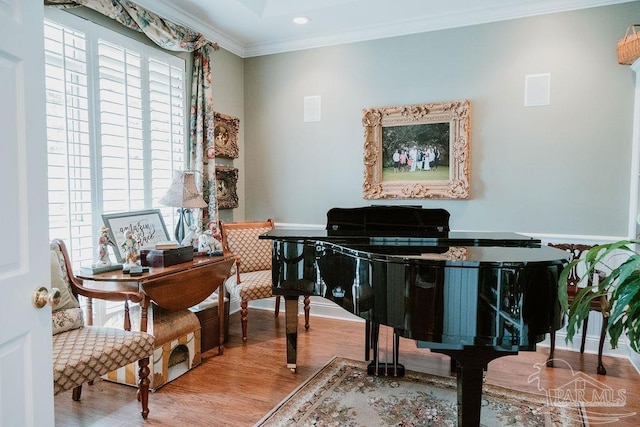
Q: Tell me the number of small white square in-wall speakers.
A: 2